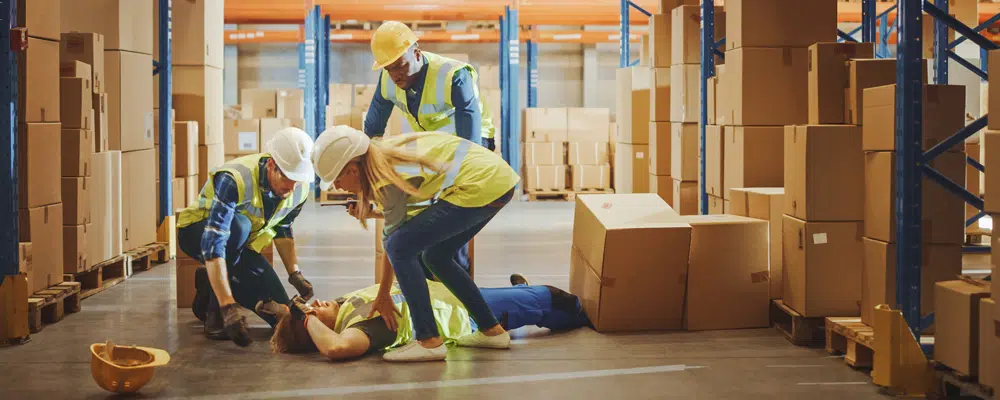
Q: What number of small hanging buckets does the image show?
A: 0